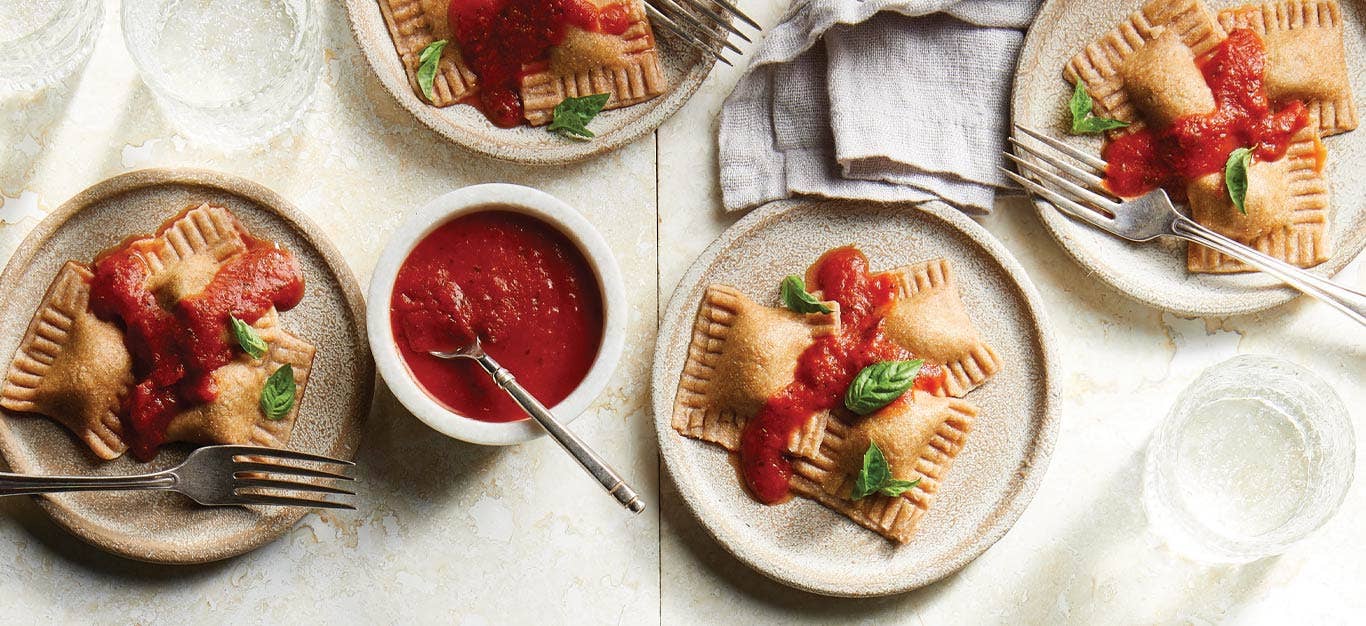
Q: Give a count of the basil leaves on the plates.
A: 9